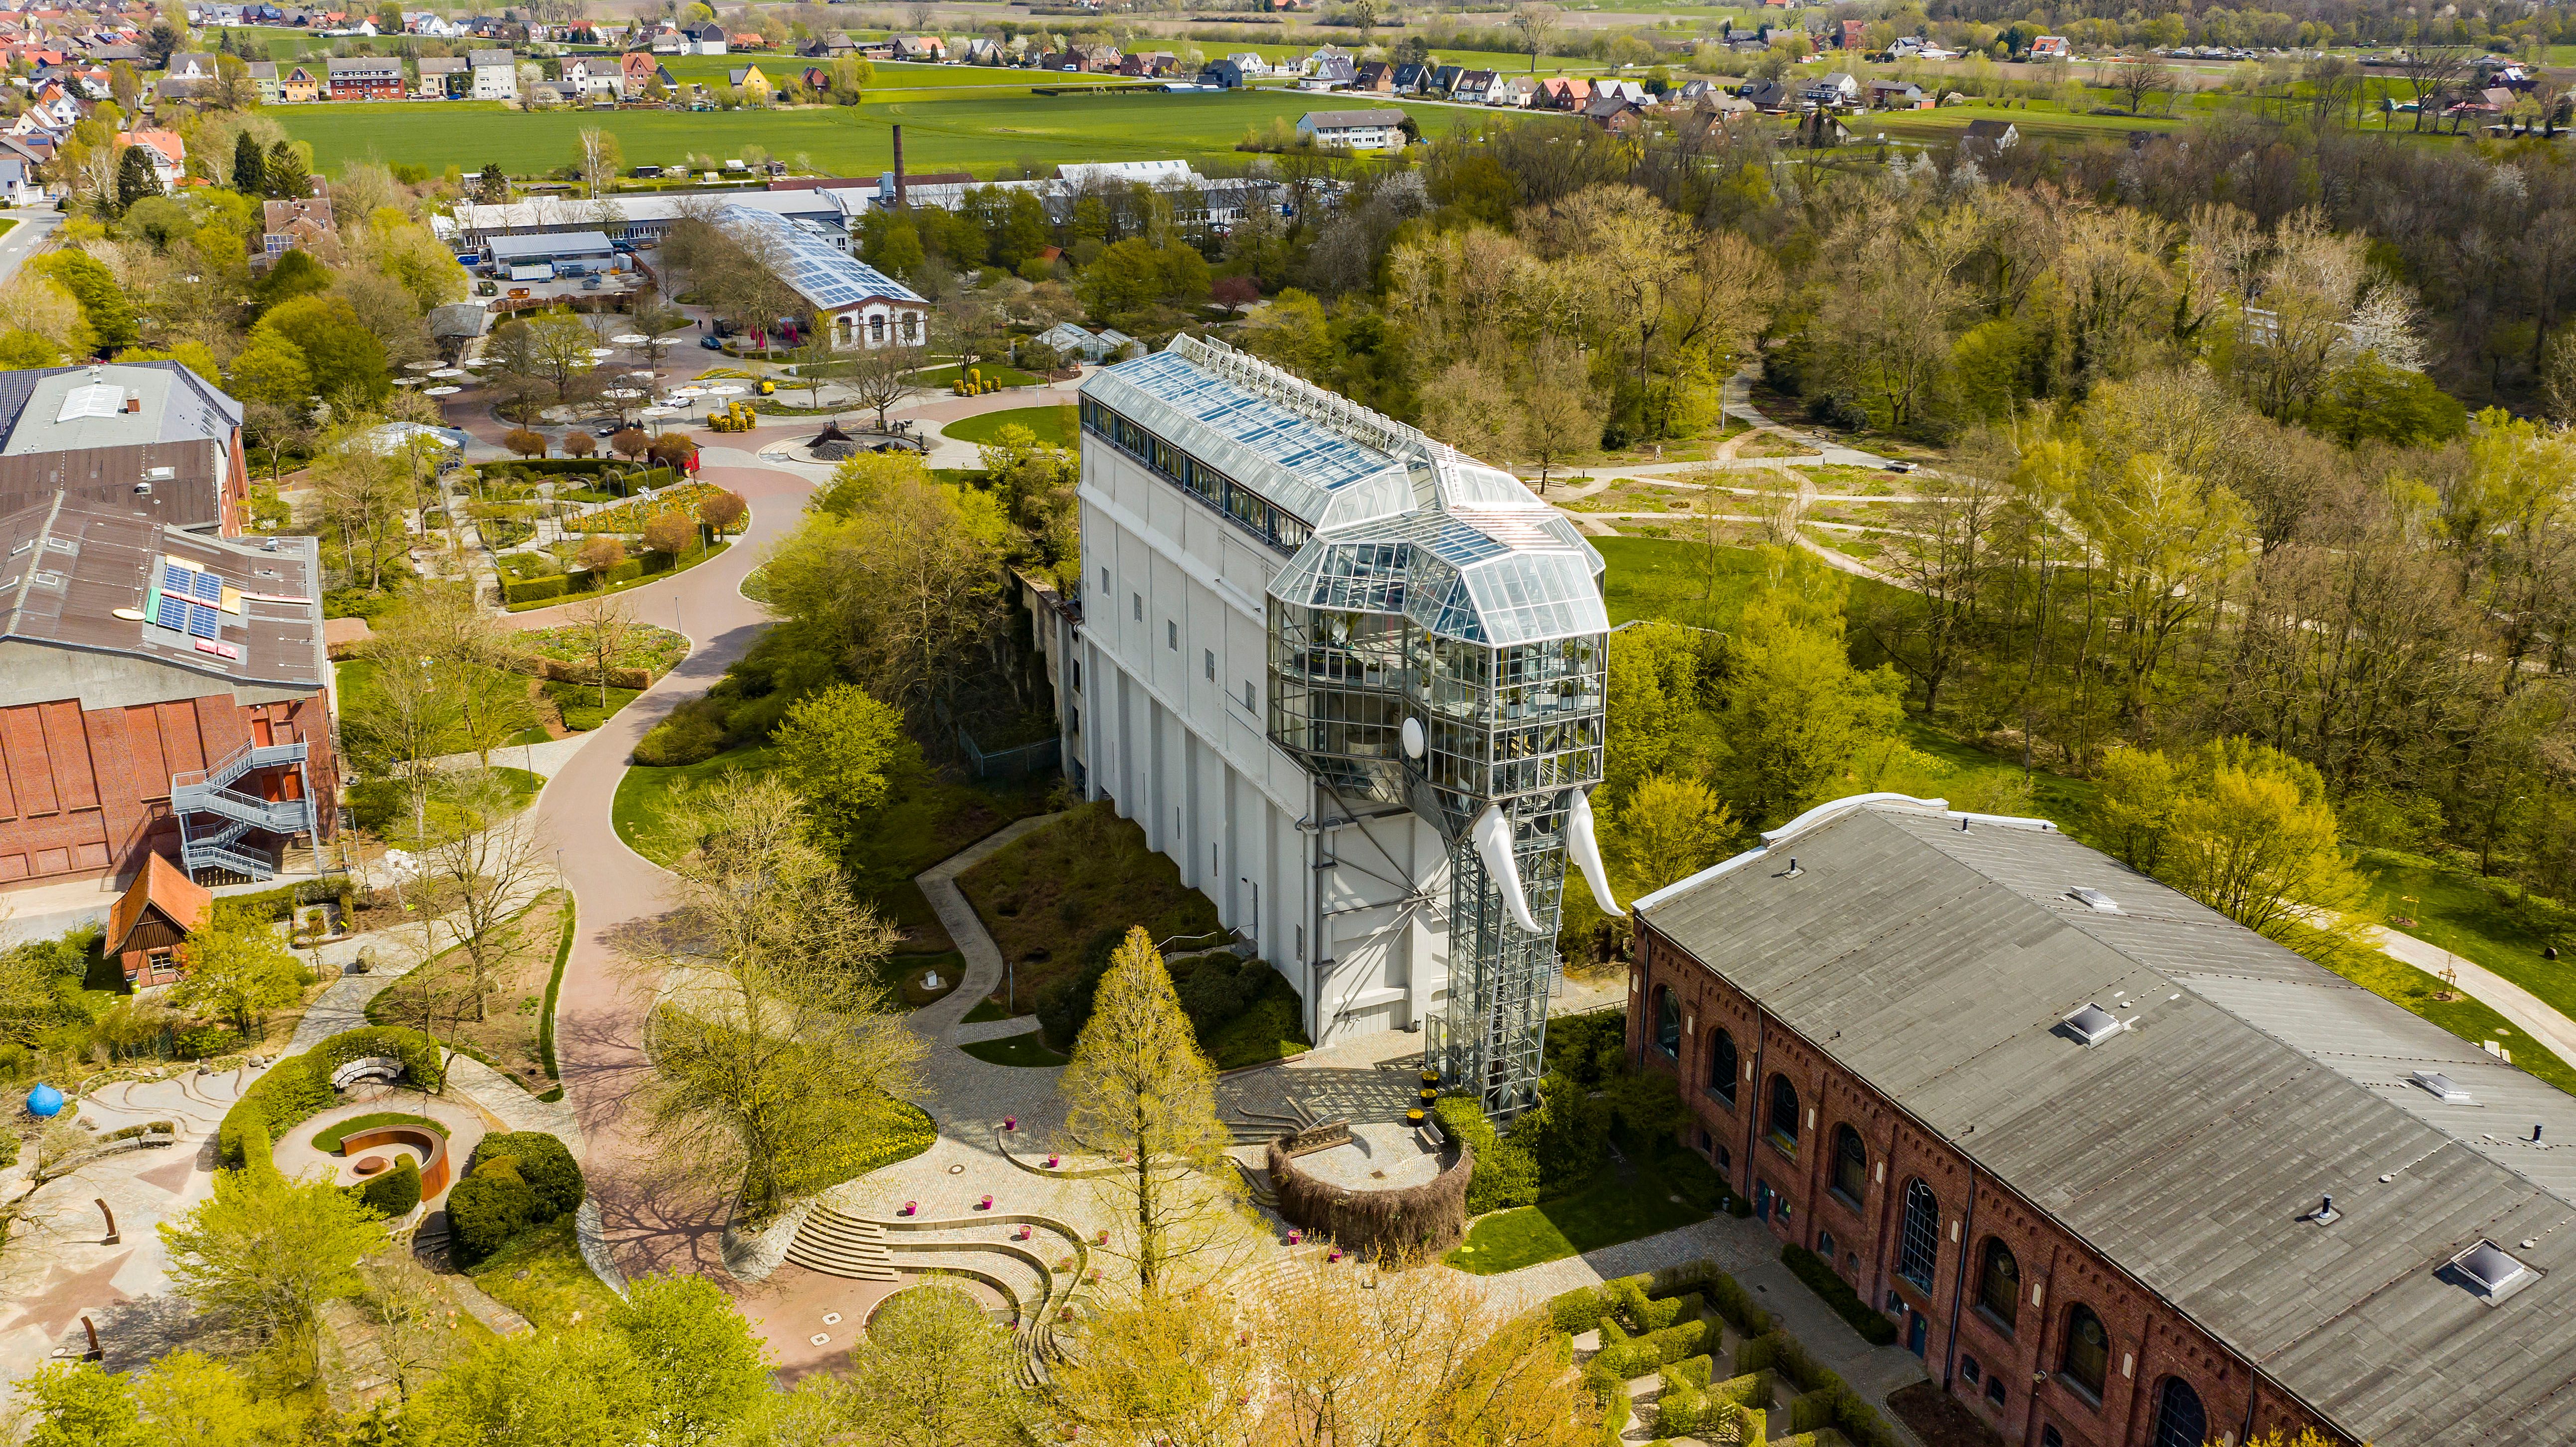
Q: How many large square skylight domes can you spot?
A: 4